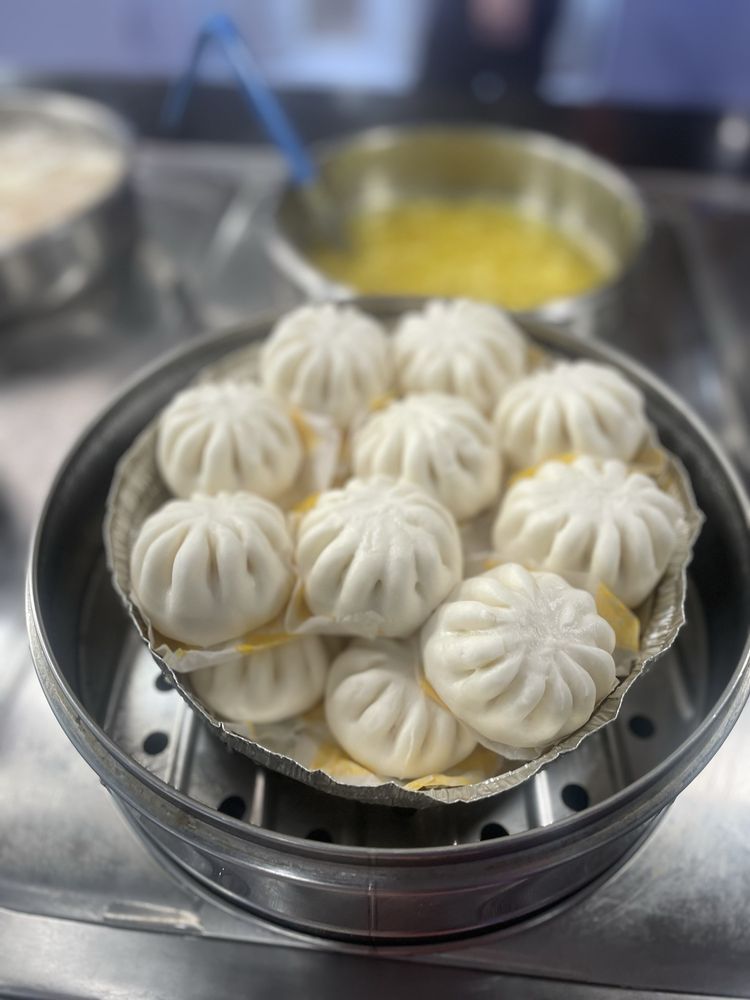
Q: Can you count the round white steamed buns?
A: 11